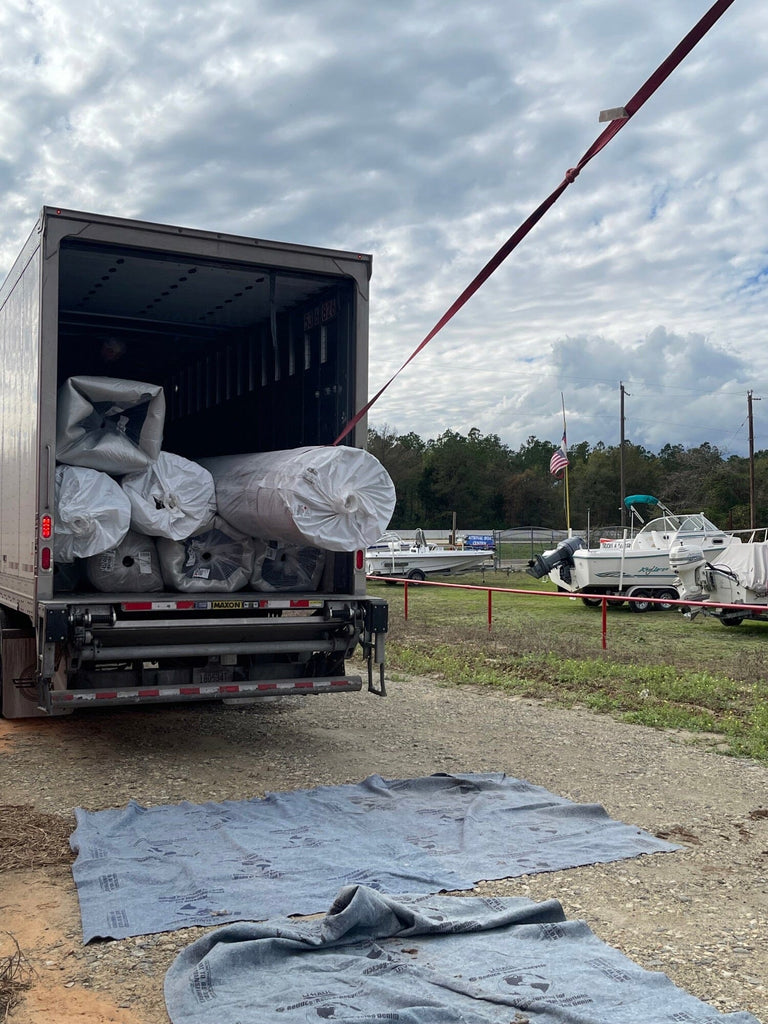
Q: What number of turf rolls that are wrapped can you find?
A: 7